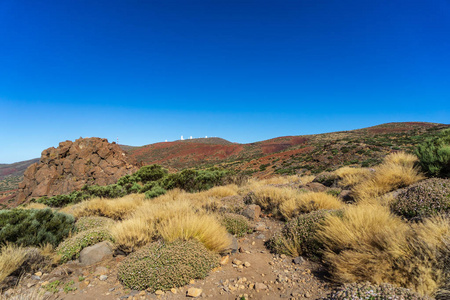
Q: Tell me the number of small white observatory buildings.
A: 4